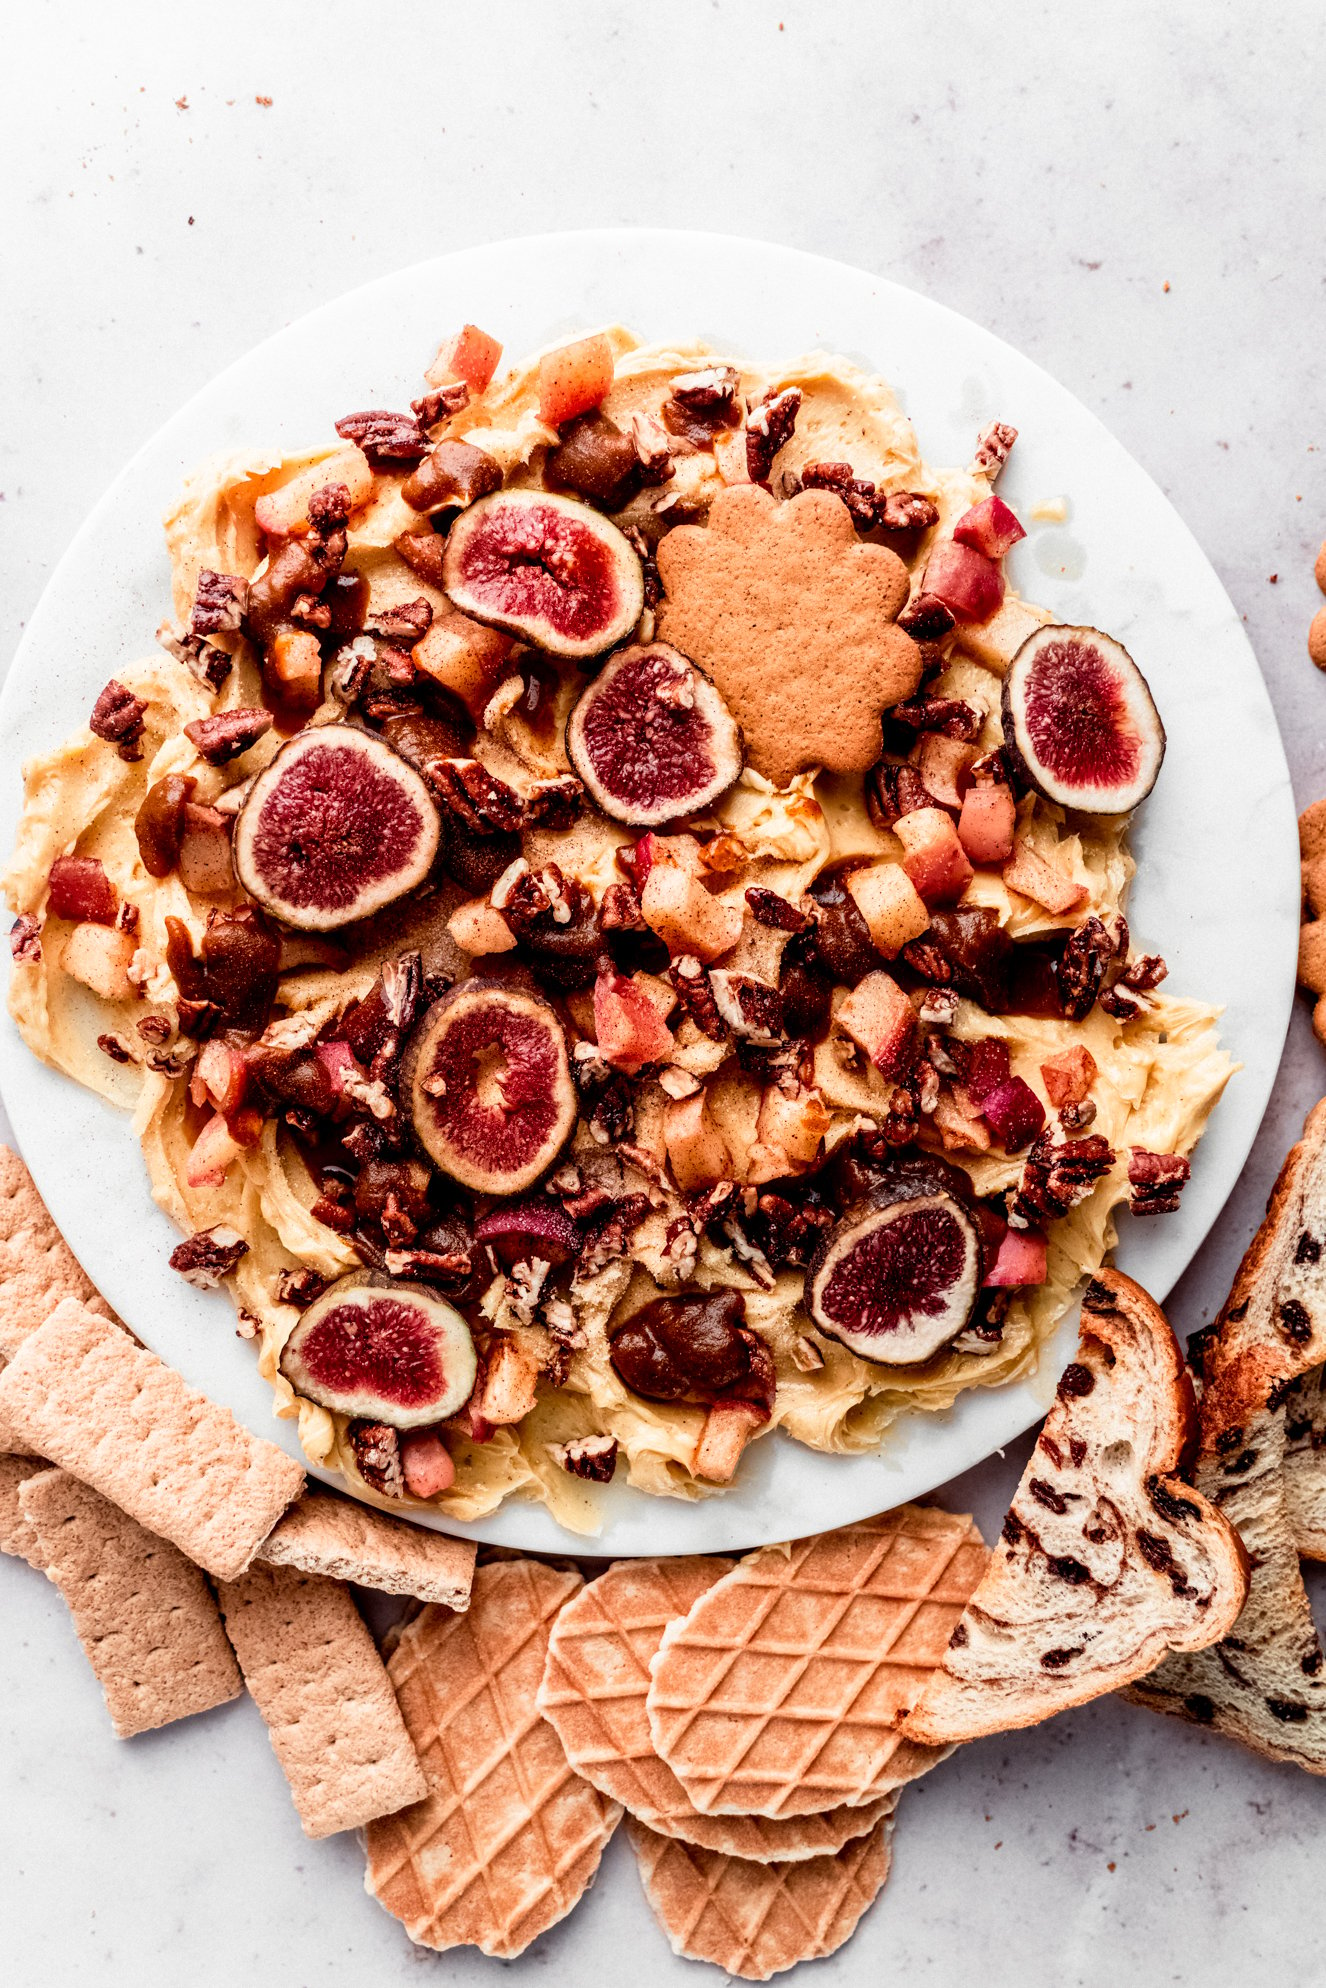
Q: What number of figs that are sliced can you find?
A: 7